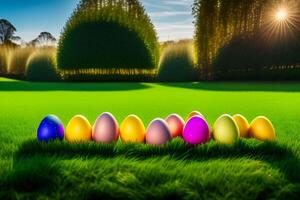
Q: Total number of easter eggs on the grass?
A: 11